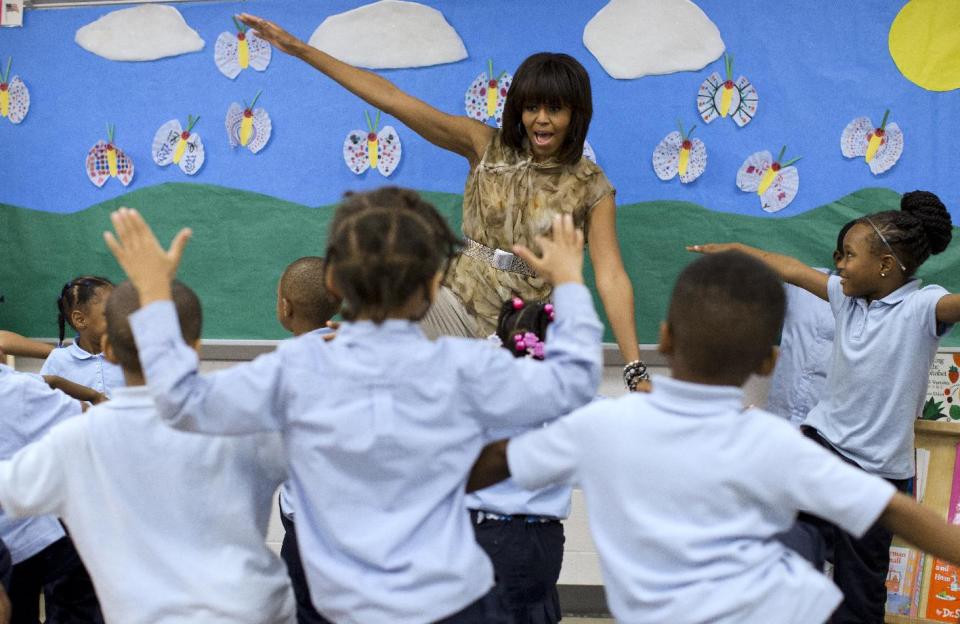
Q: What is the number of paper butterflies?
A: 12